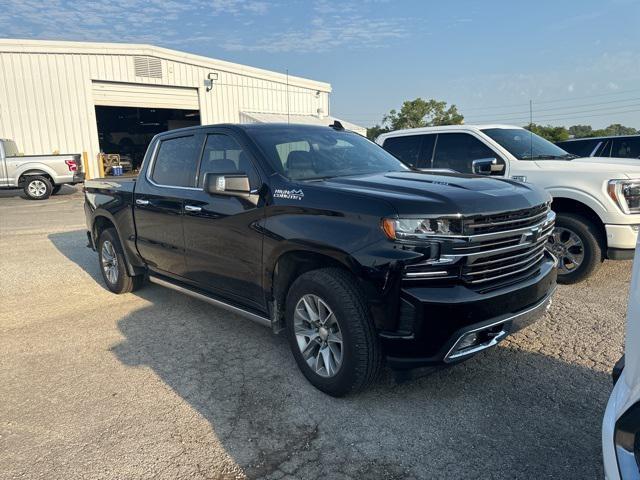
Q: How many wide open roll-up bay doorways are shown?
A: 1